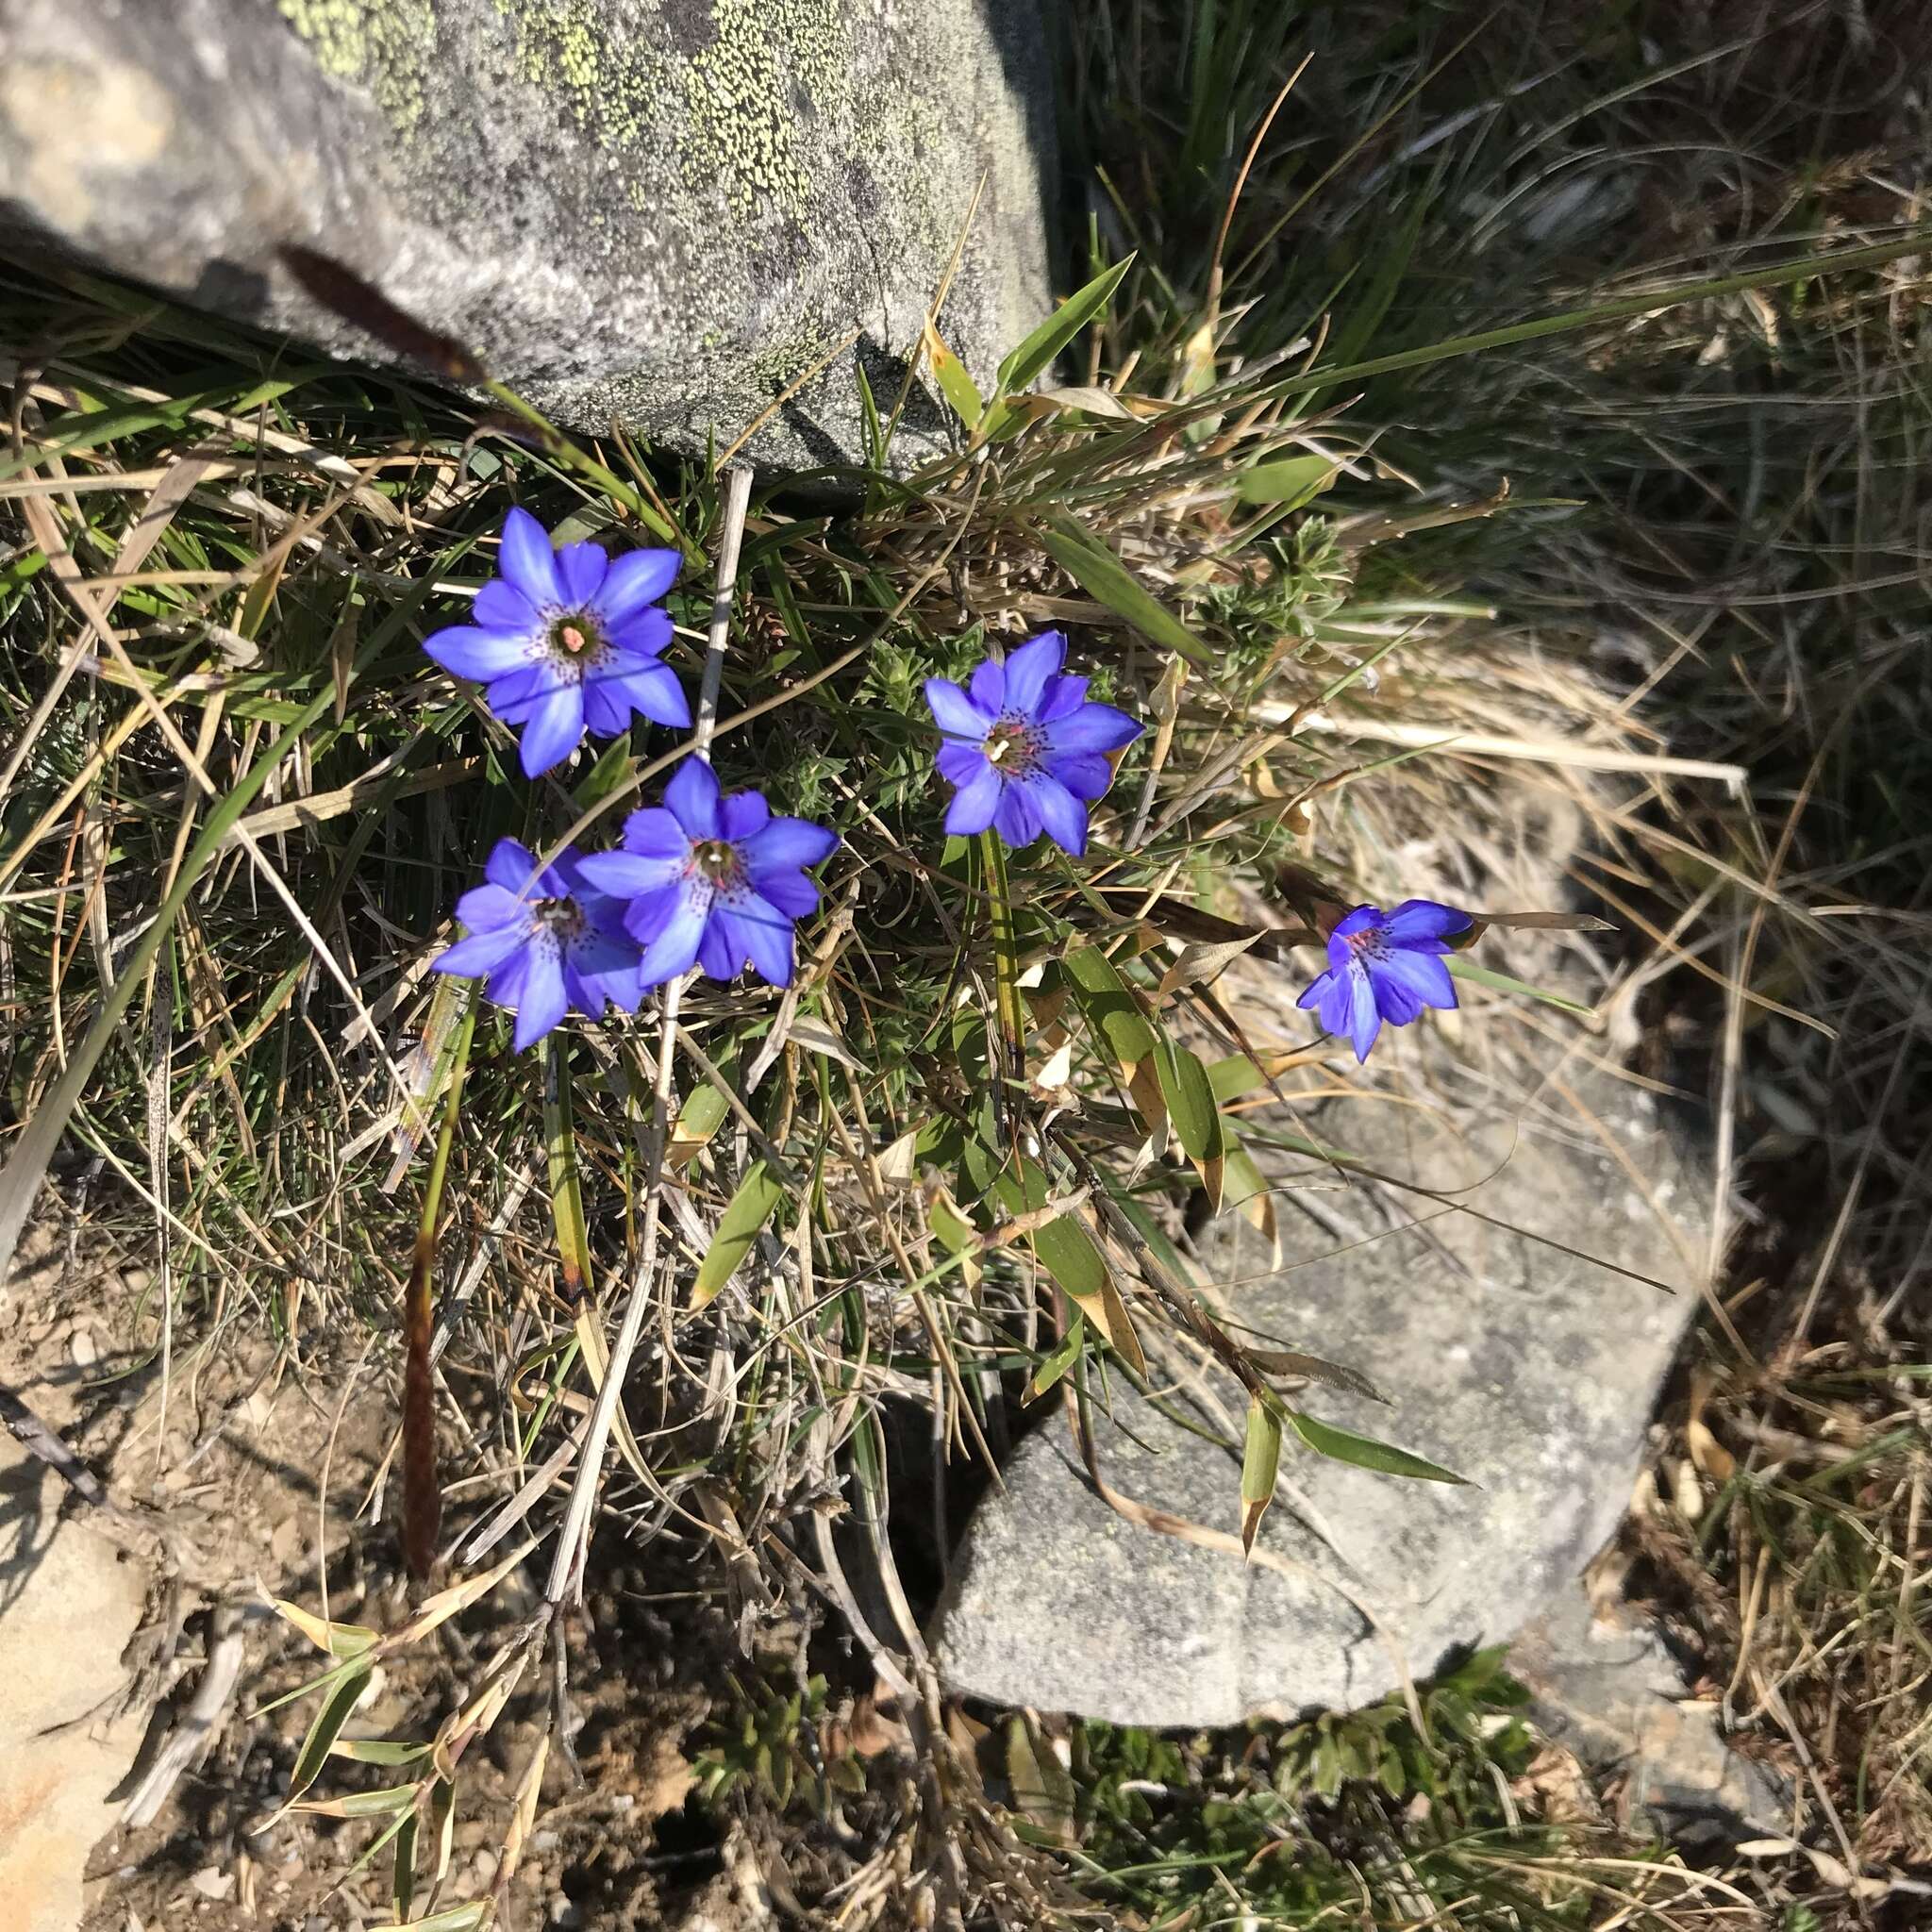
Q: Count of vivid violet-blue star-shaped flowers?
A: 5